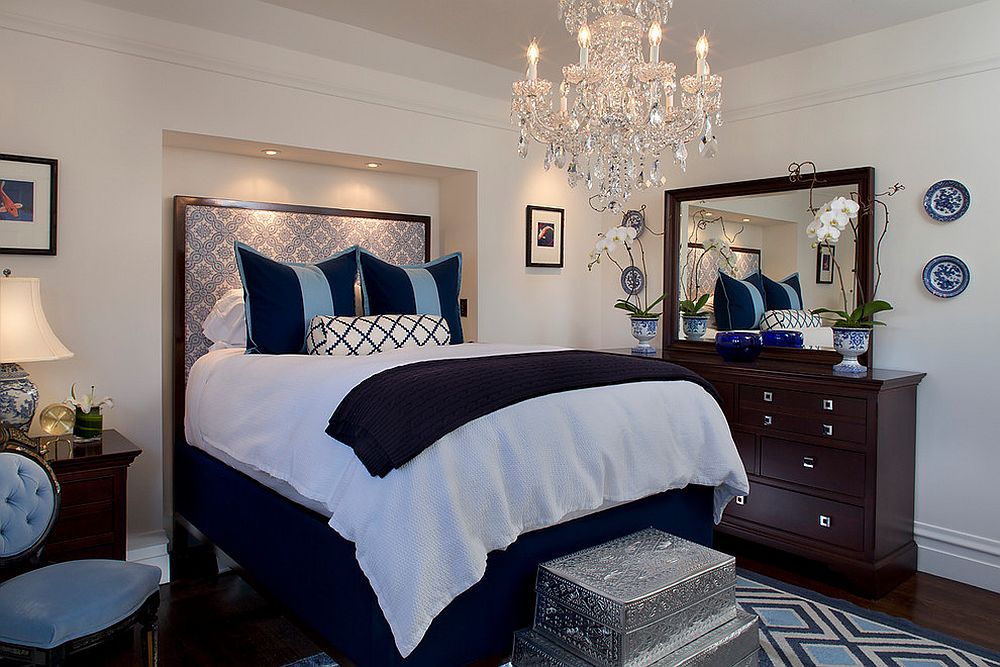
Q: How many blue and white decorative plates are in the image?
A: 4